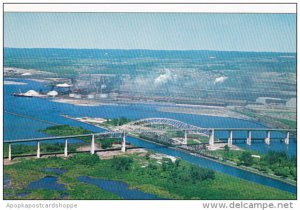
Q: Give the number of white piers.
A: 11